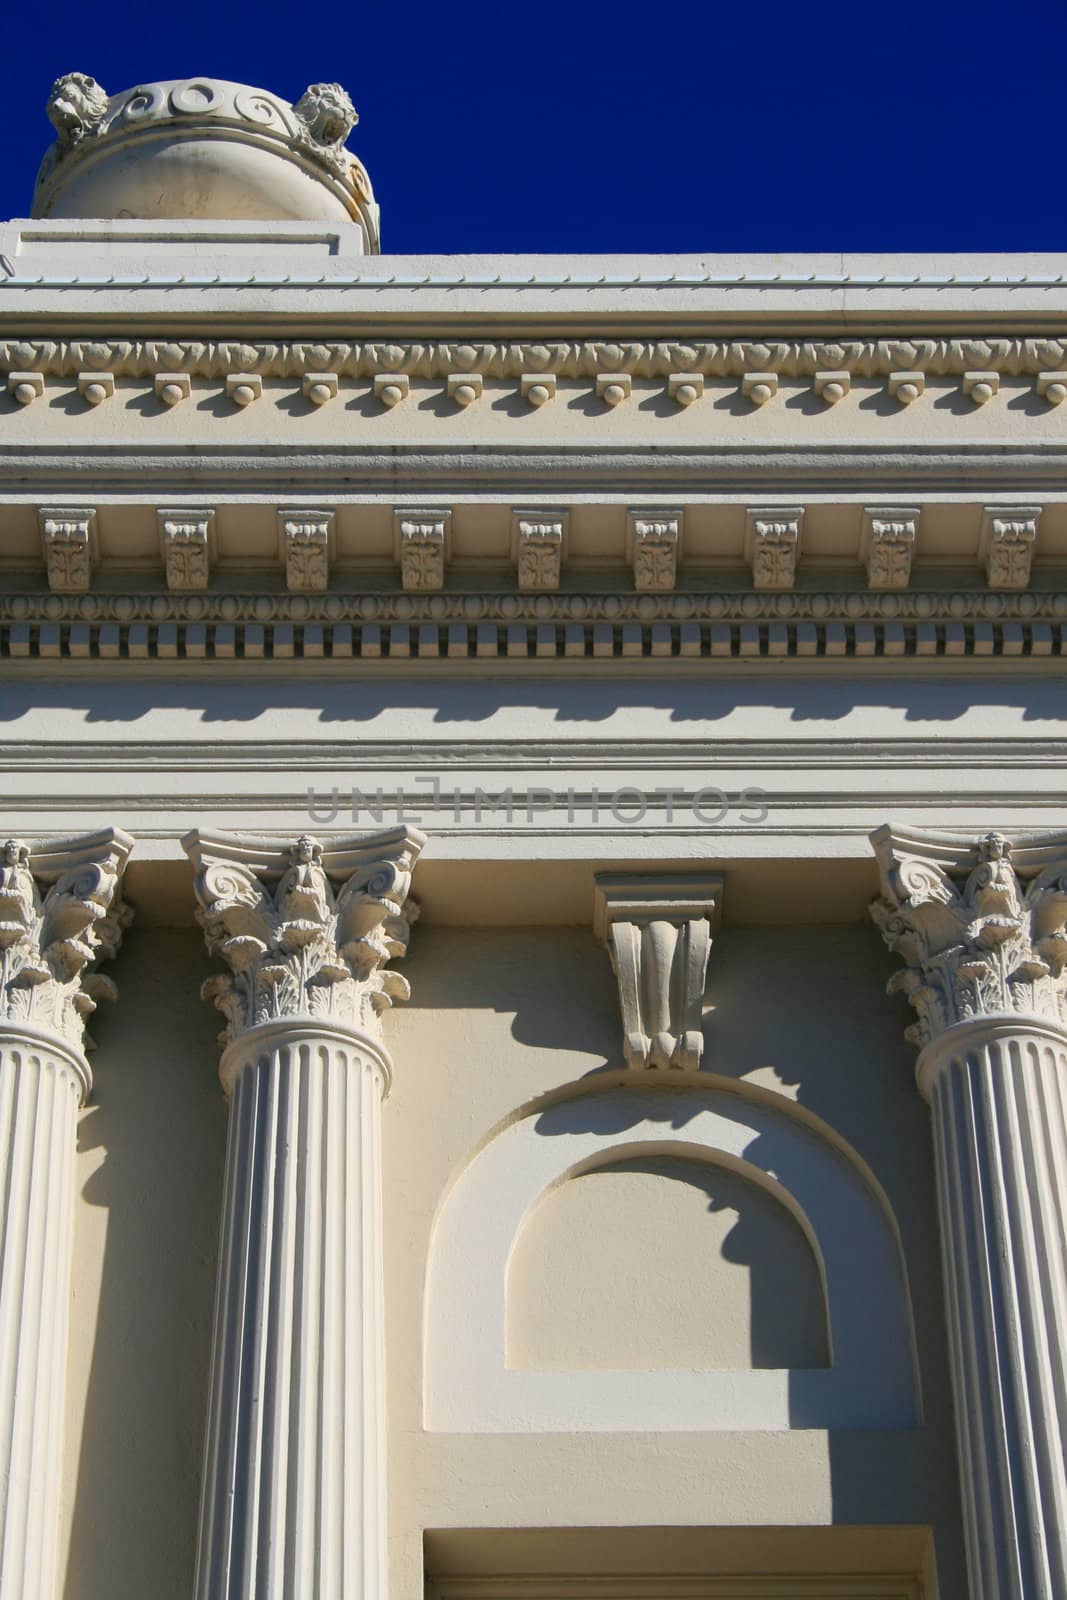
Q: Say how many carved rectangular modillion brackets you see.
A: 9